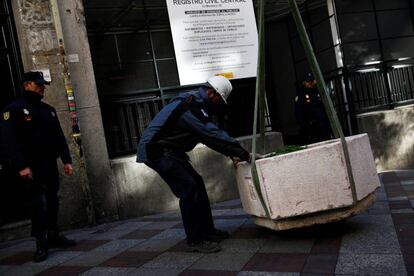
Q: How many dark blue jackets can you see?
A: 3